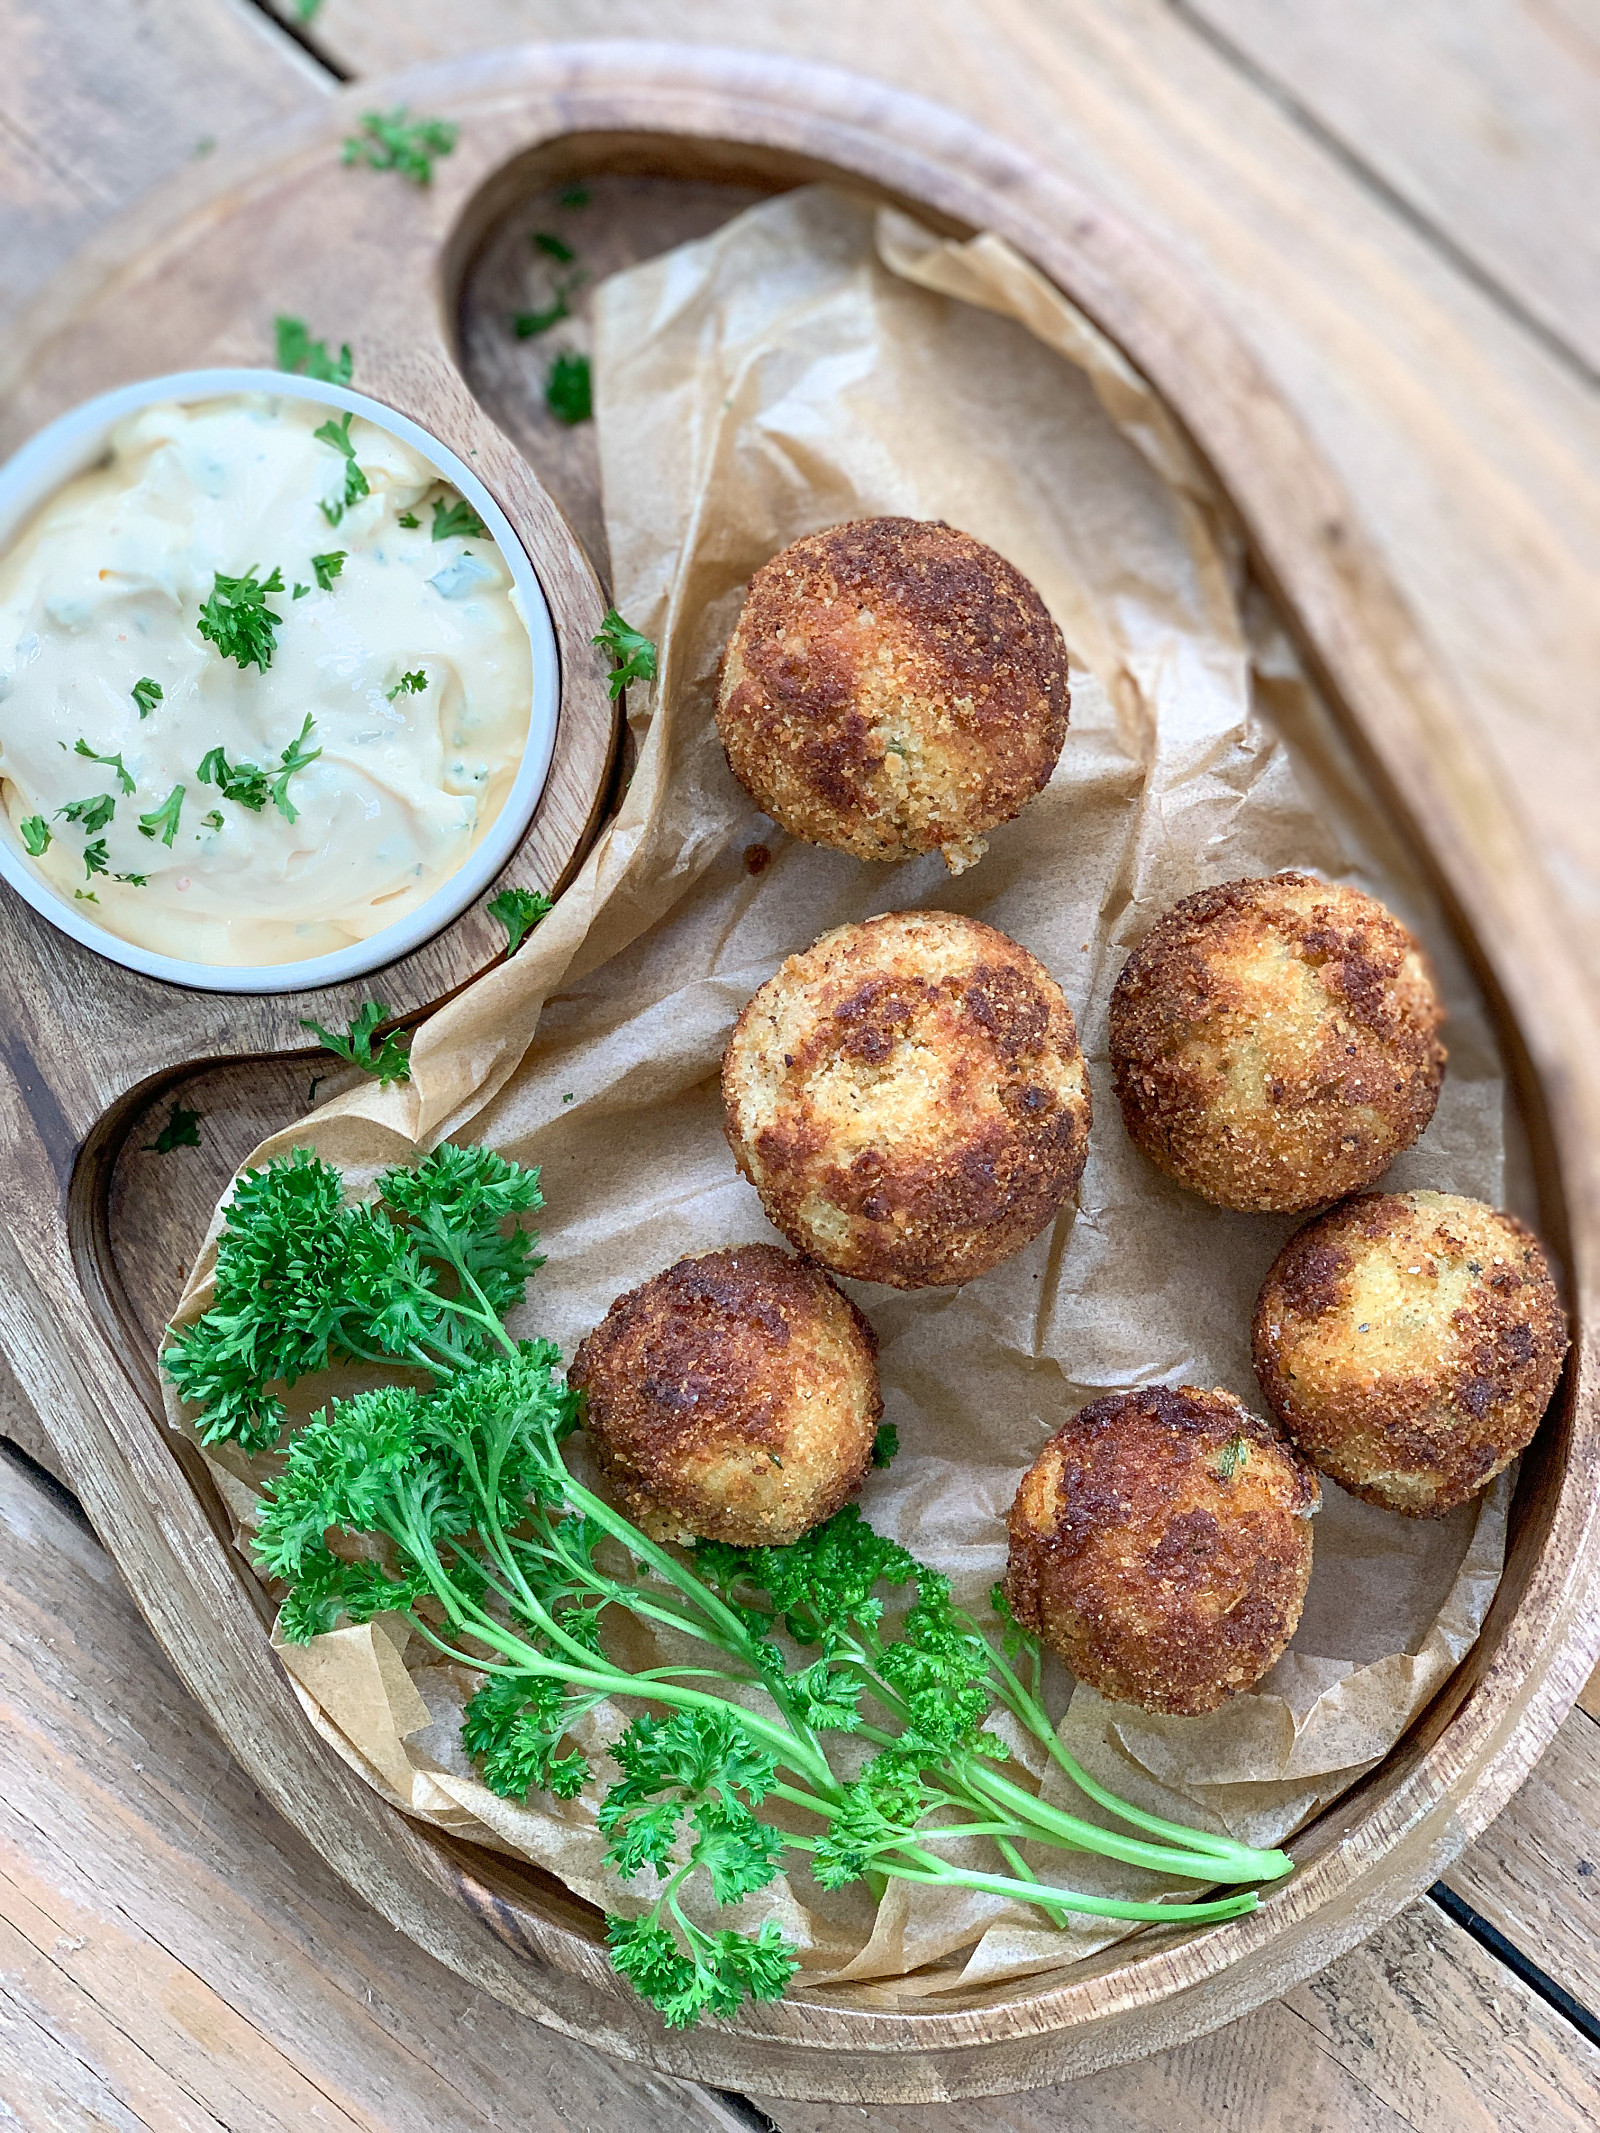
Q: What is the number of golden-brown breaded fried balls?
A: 6